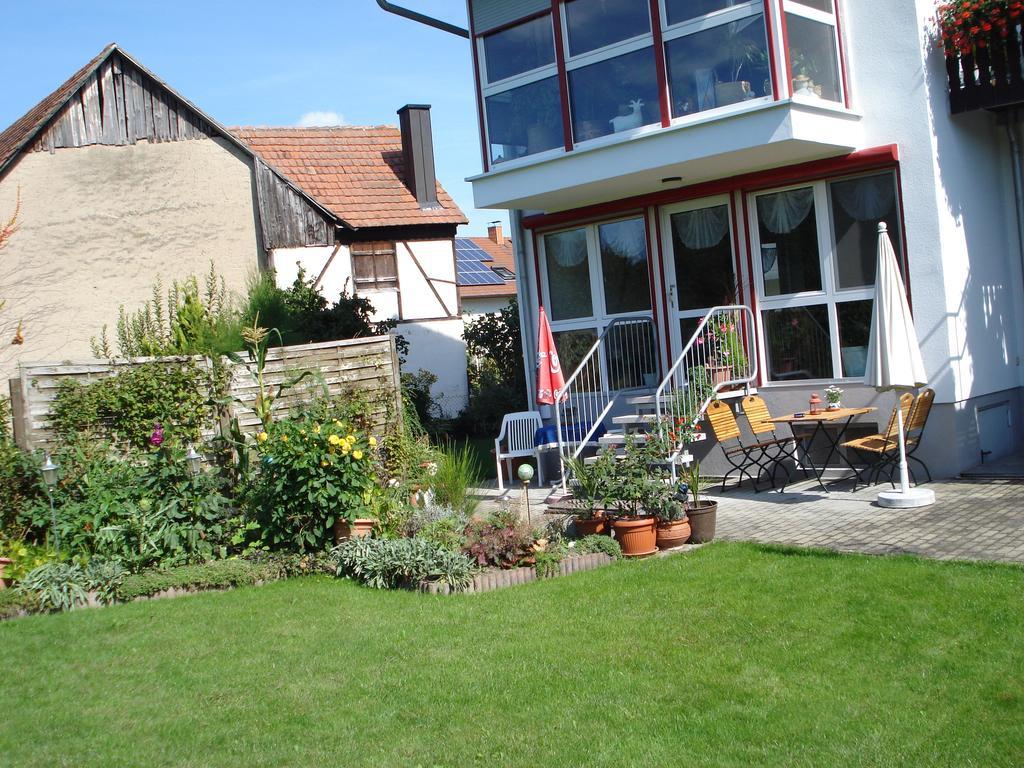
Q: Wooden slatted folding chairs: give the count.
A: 4